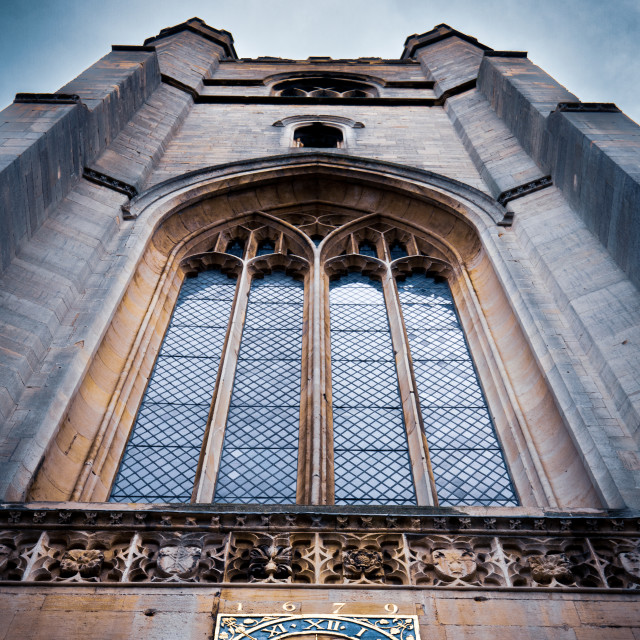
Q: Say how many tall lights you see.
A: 4